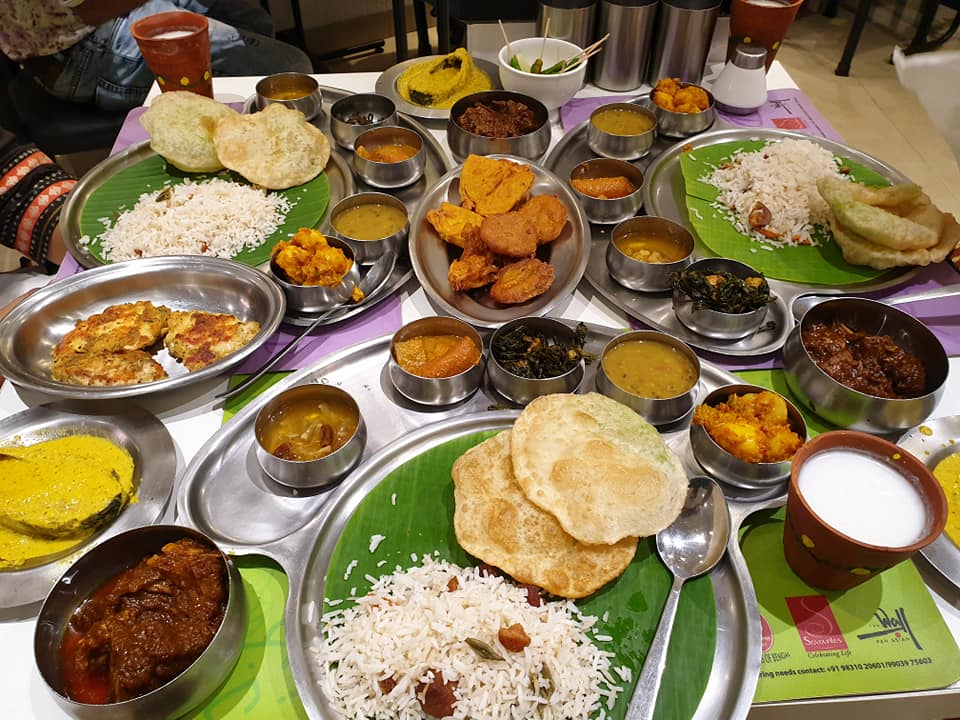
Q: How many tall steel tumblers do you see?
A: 3